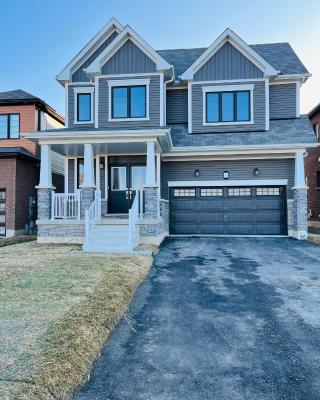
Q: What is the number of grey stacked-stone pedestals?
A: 4